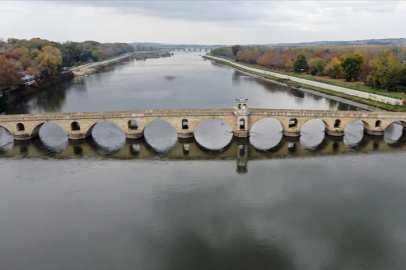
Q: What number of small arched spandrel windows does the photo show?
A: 8